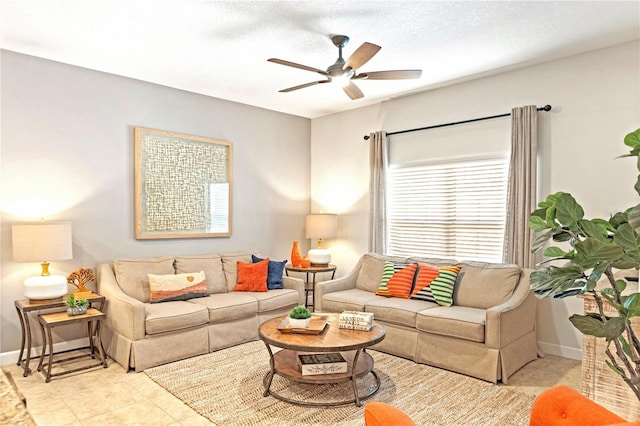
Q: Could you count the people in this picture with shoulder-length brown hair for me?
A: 0